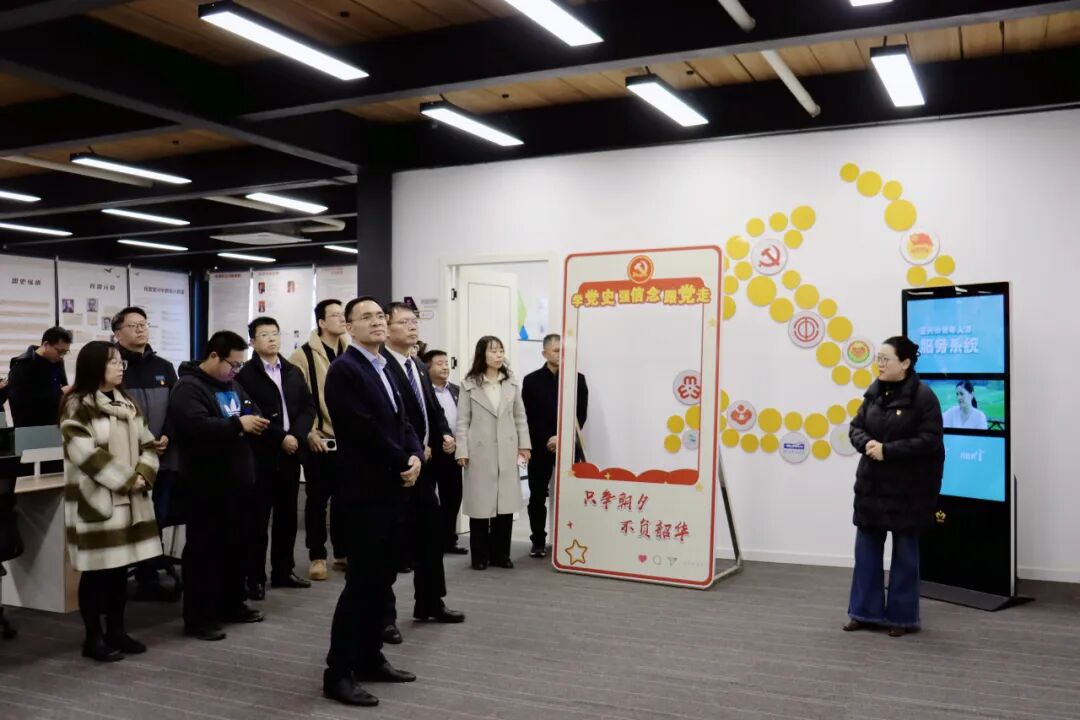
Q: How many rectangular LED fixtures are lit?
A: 14